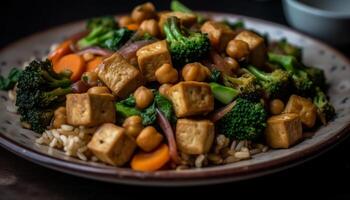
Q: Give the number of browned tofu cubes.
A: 11